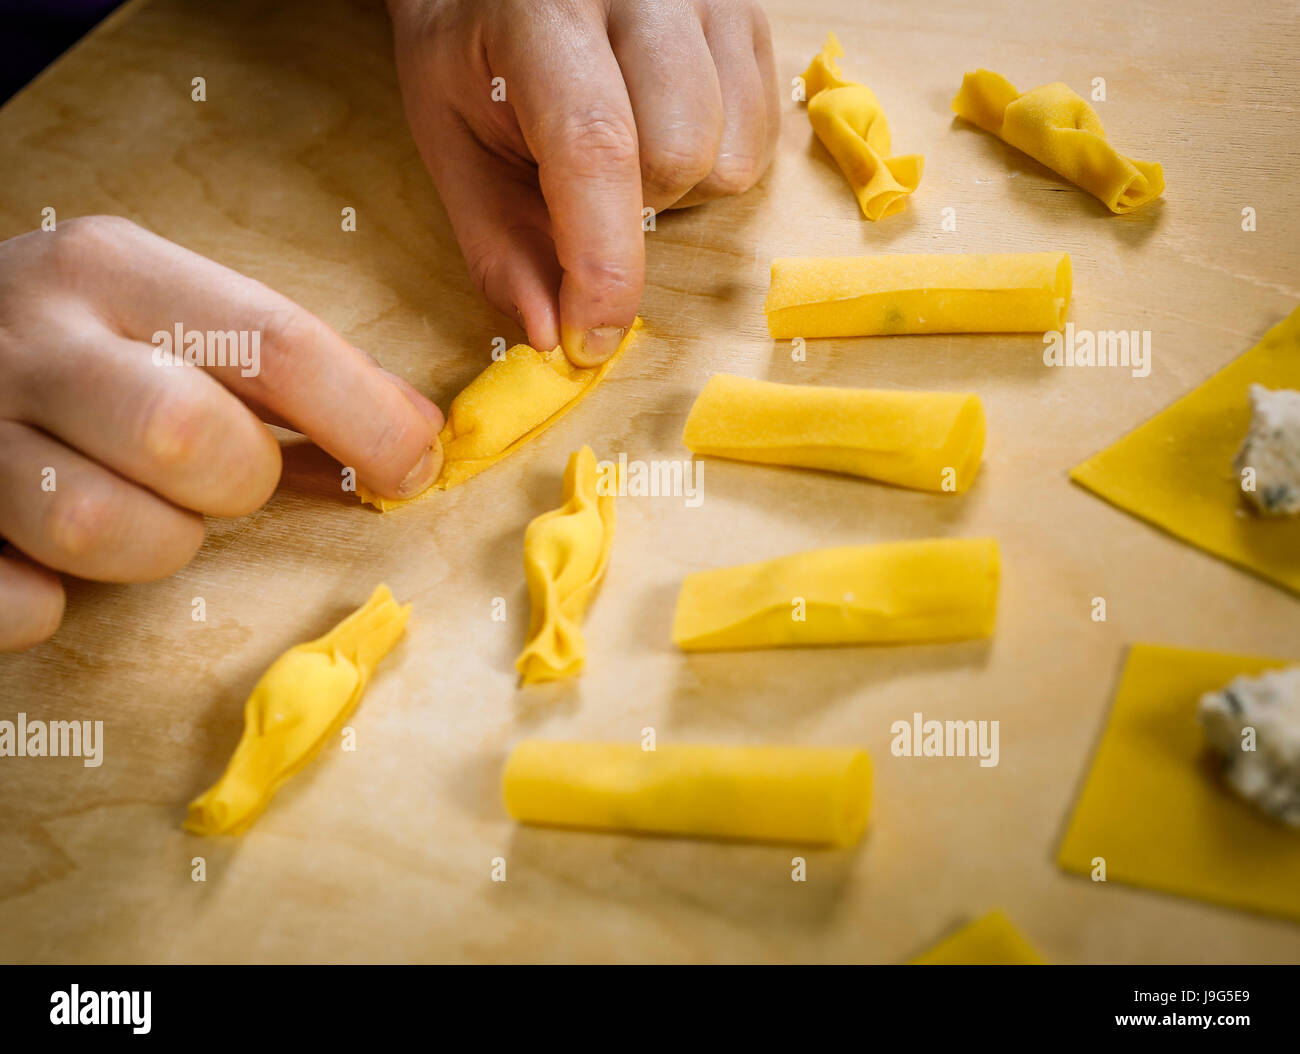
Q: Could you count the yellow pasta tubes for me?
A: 4